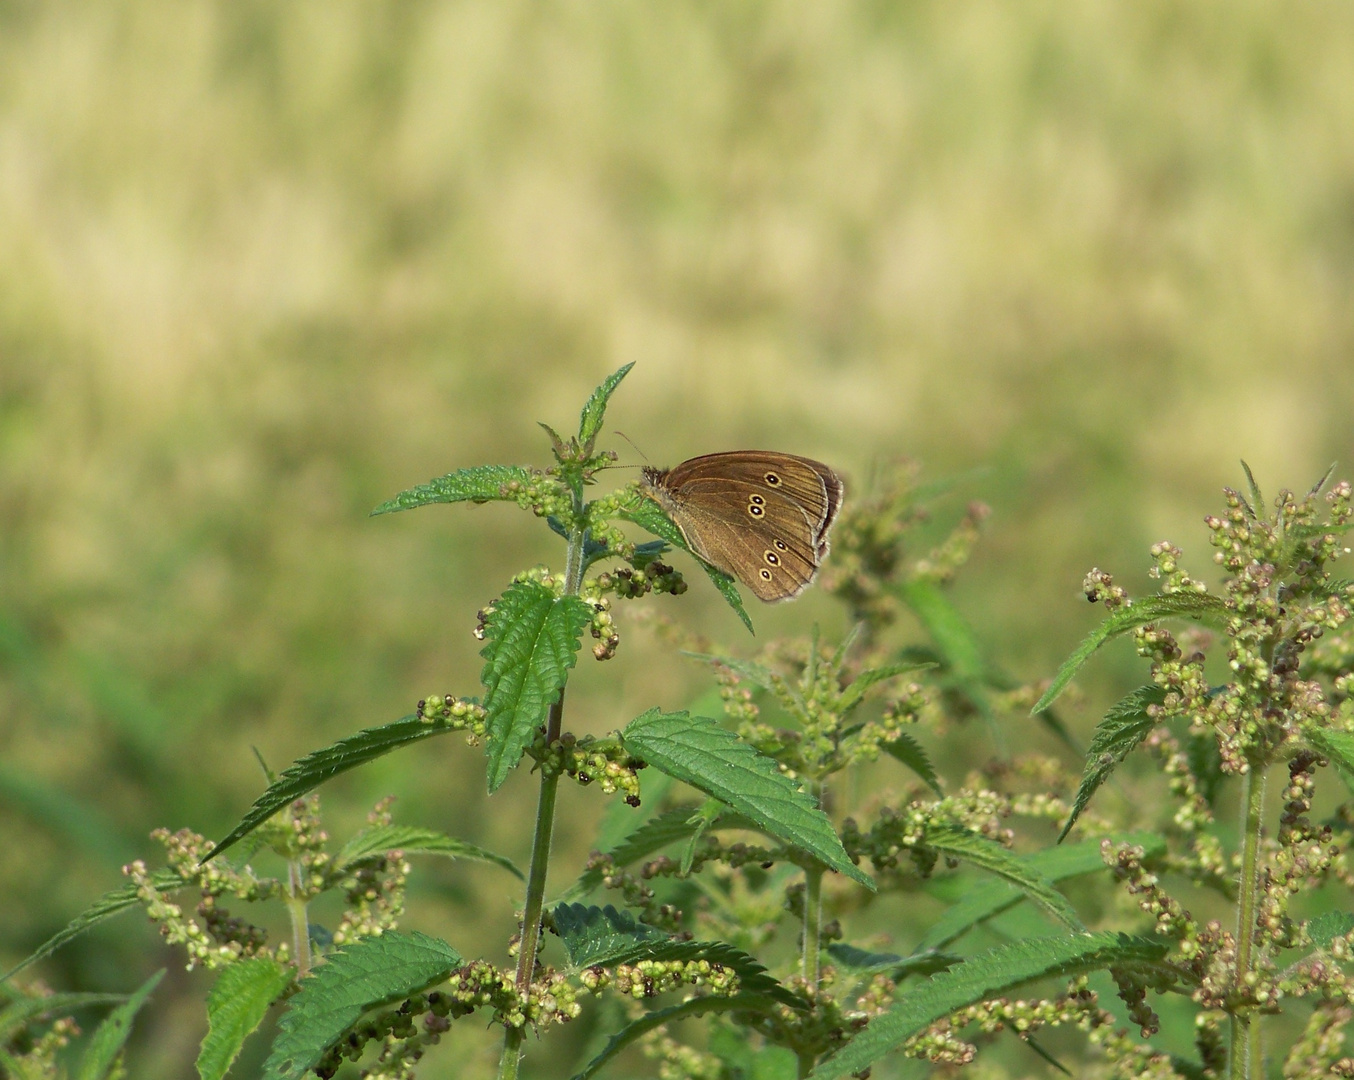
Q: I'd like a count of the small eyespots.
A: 6